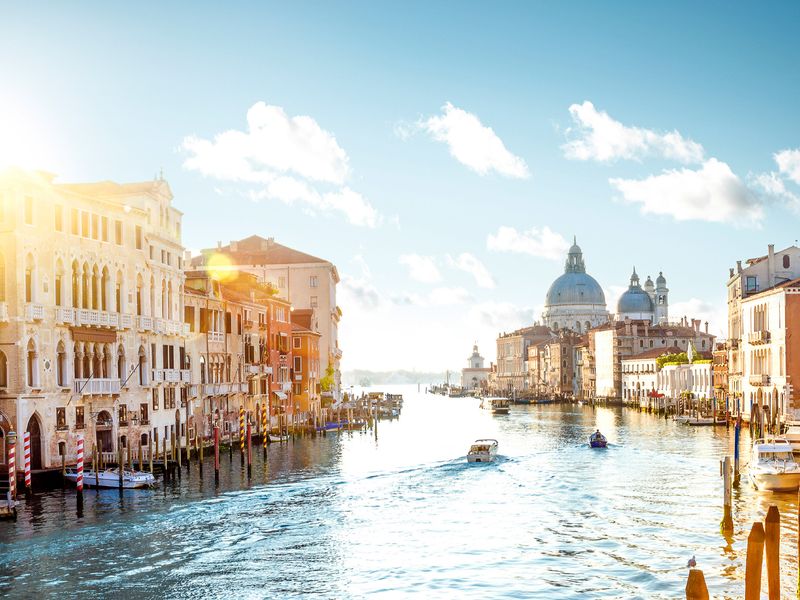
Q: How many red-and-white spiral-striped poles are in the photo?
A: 3